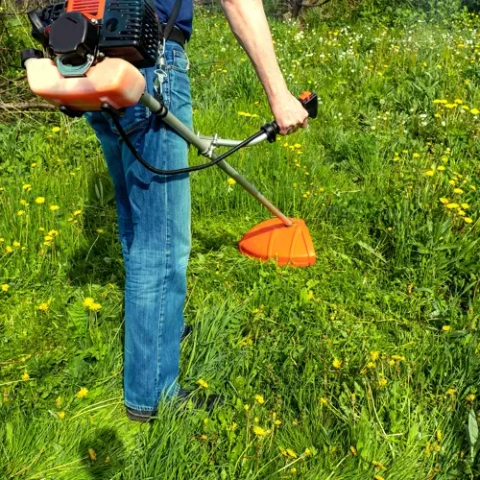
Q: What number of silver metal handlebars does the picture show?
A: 1